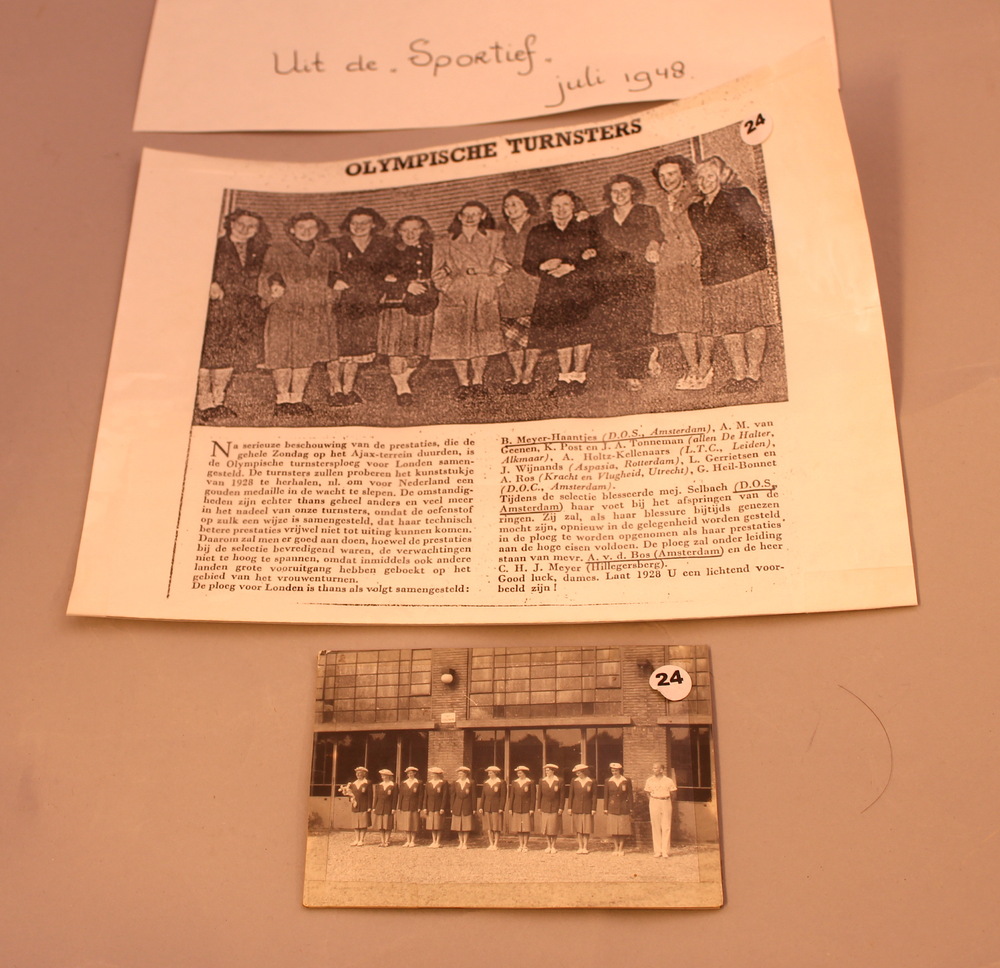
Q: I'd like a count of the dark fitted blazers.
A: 10